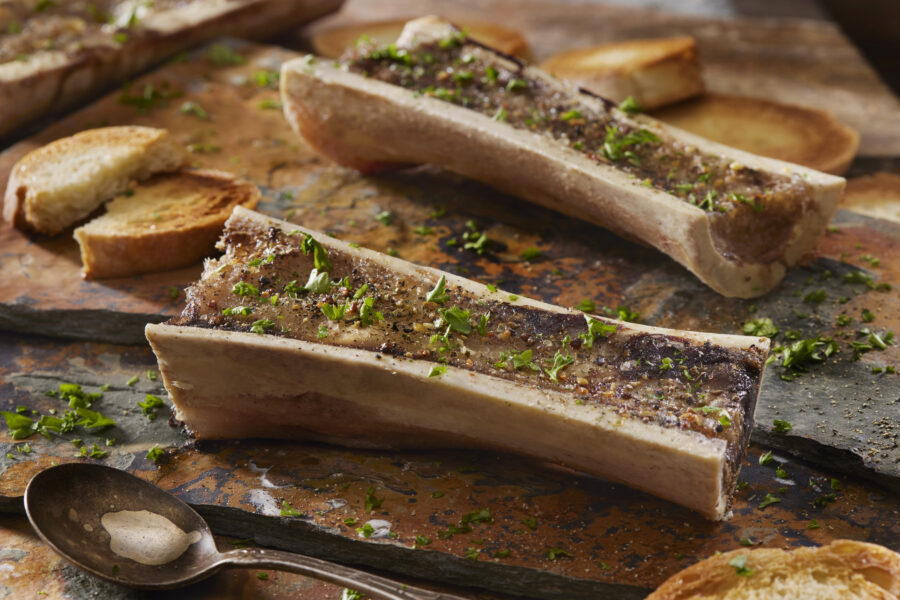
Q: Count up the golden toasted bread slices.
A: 6